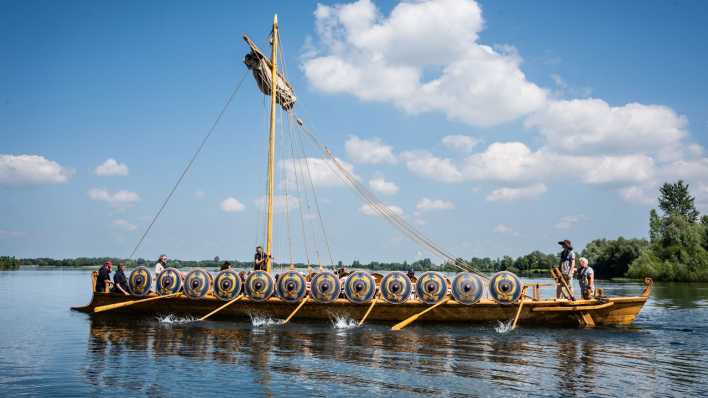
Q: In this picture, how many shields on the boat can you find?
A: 12